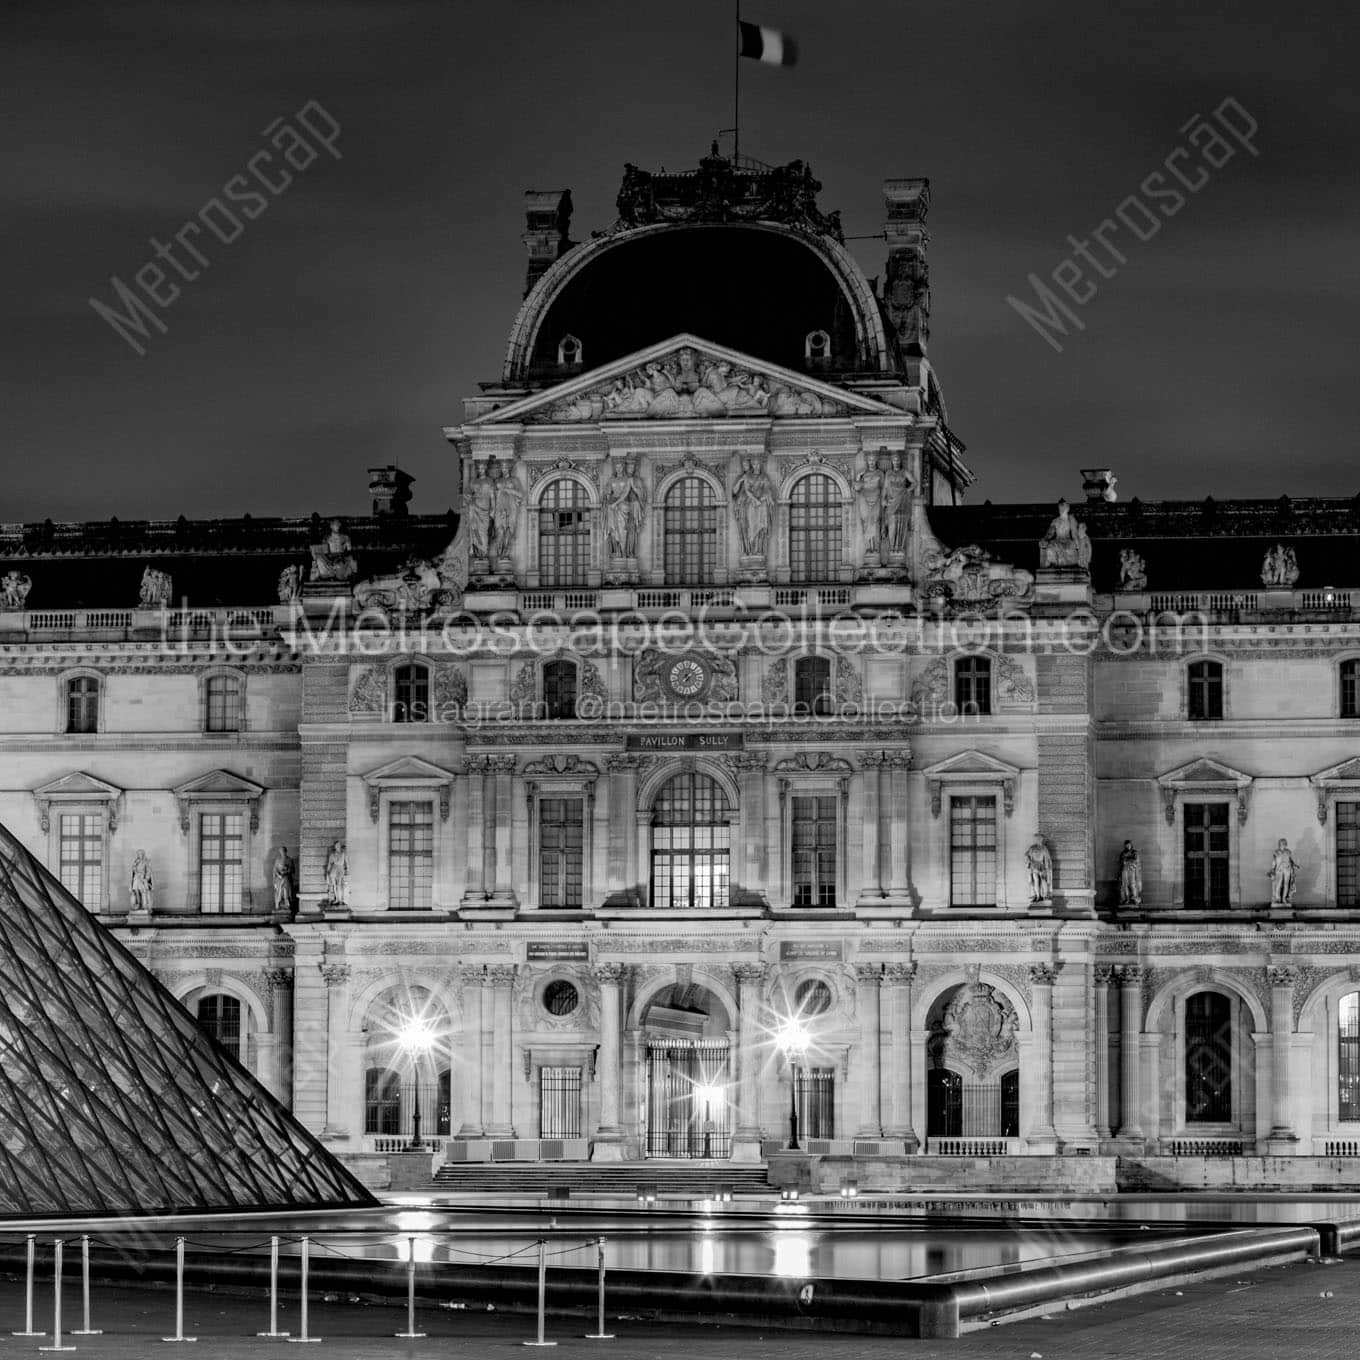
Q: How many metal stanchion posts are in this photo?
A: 9